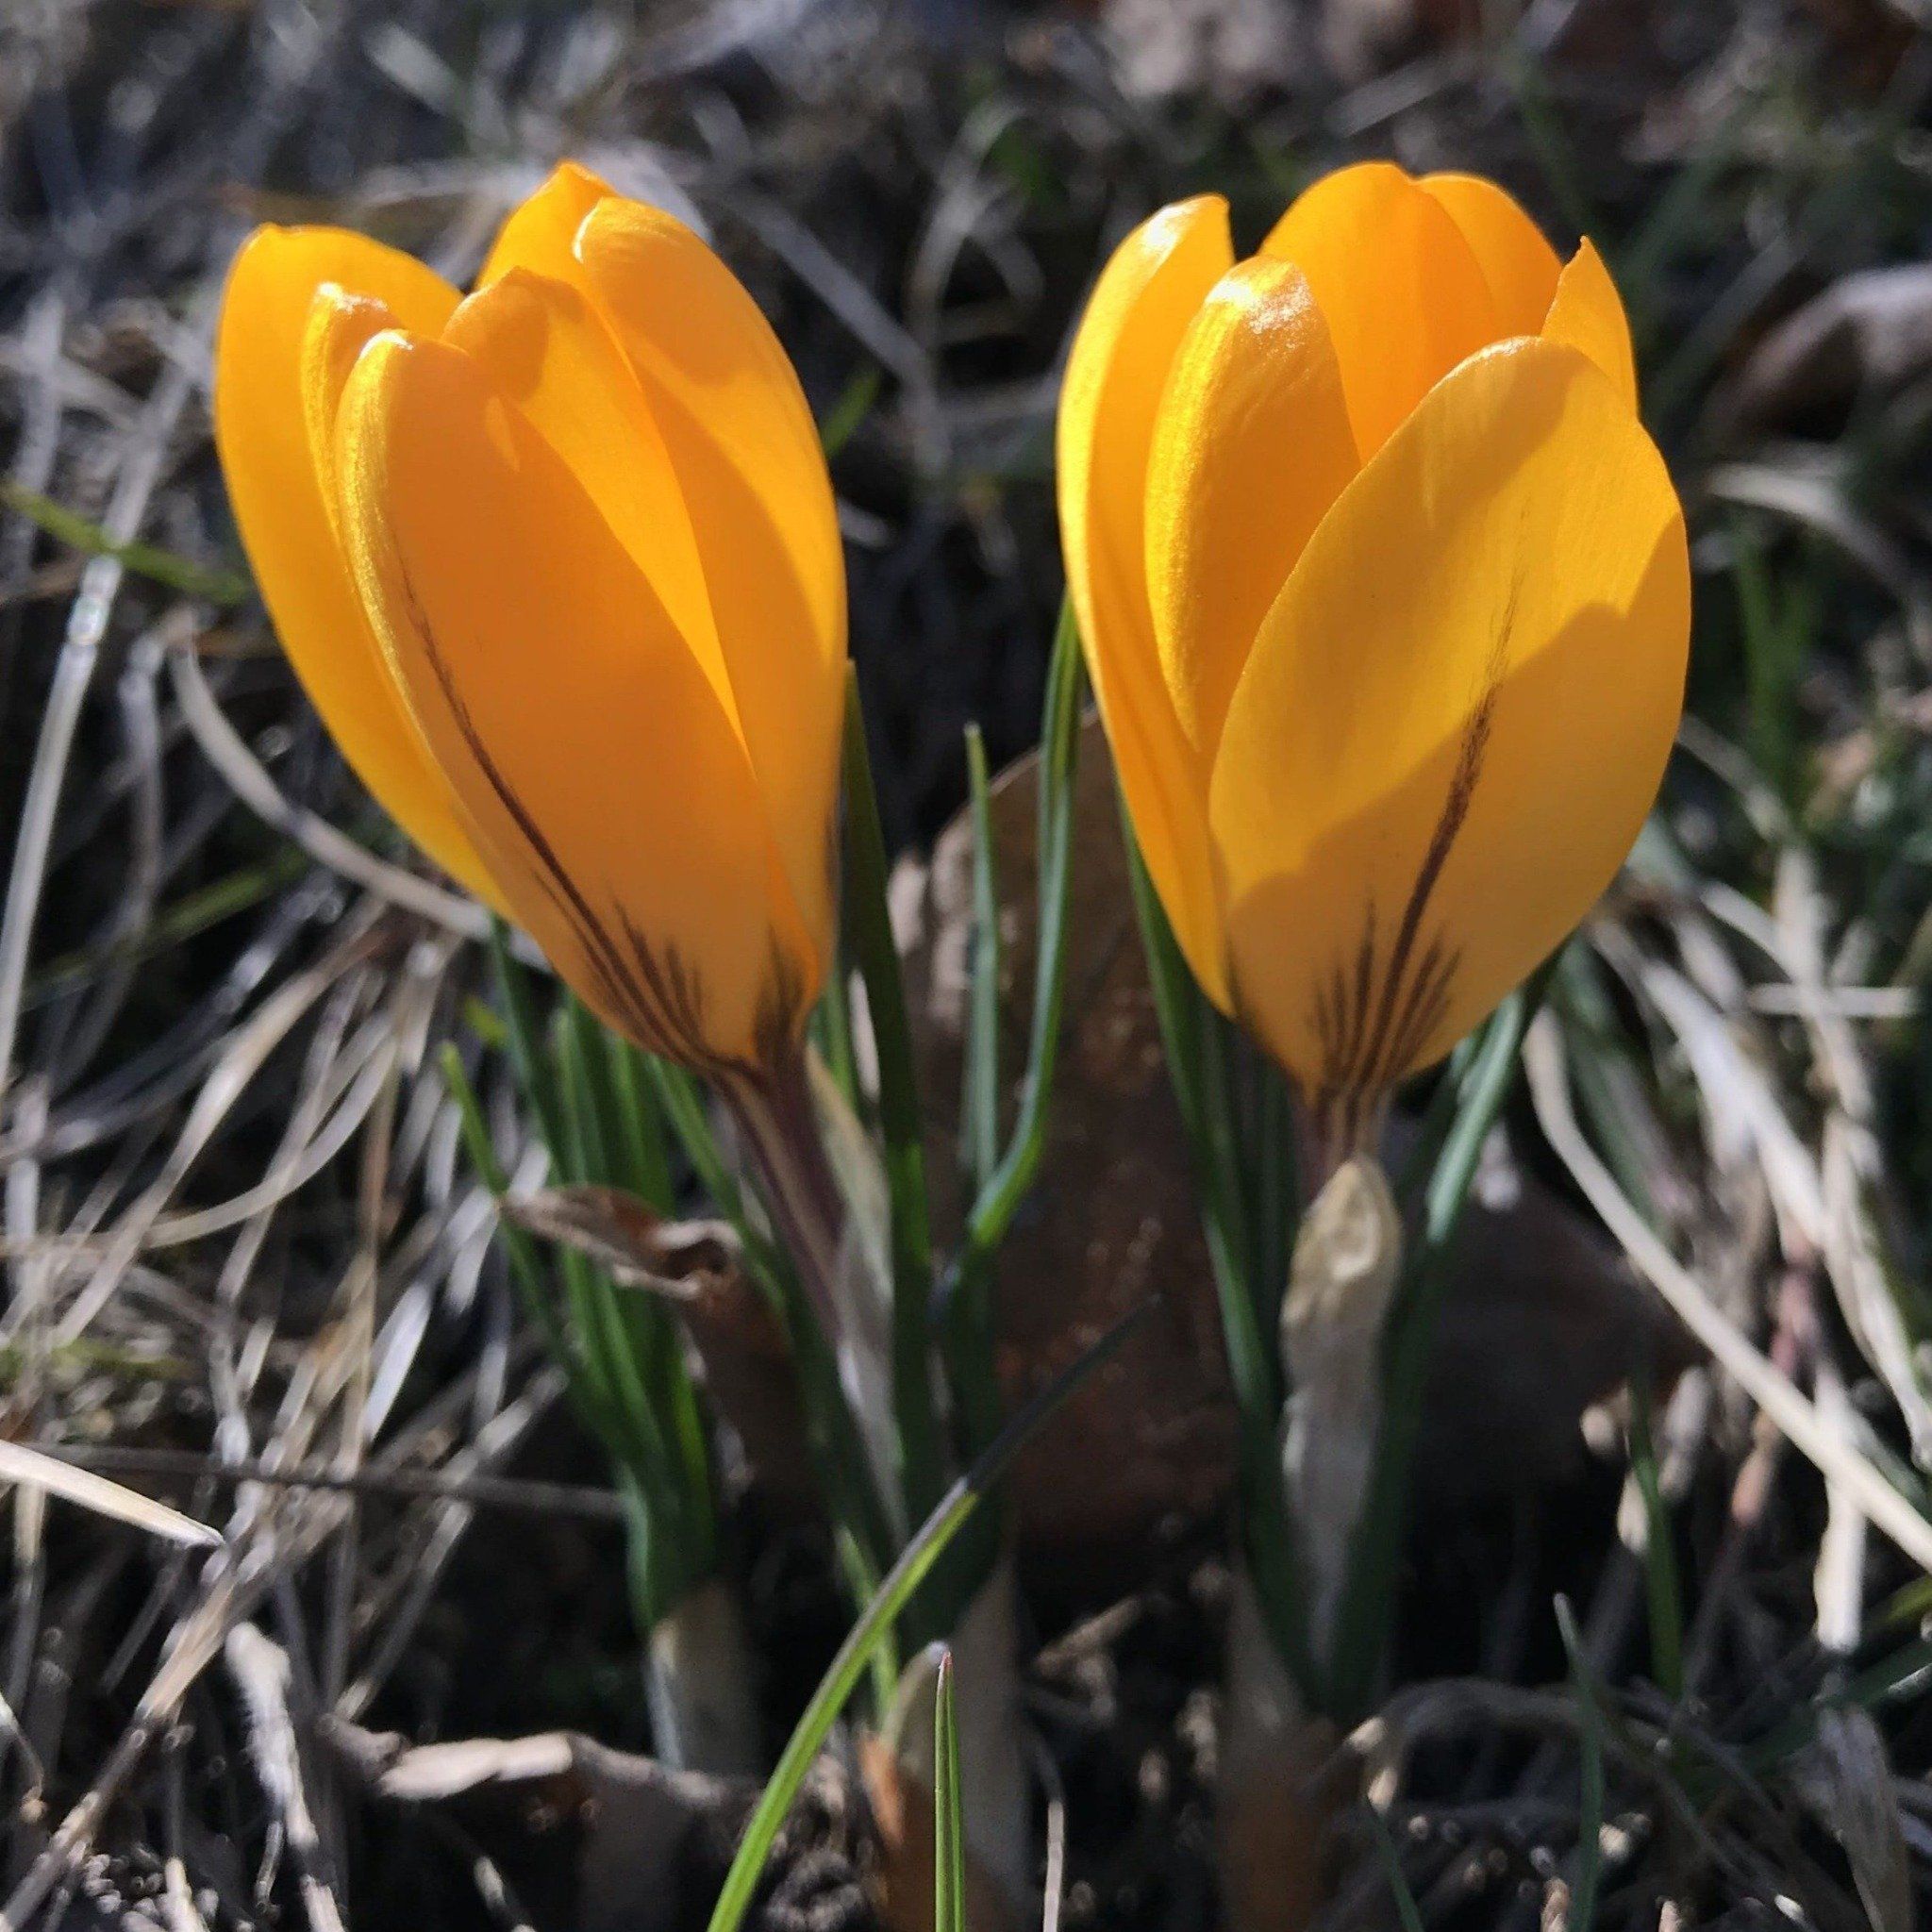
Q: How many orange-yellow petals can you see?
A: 12